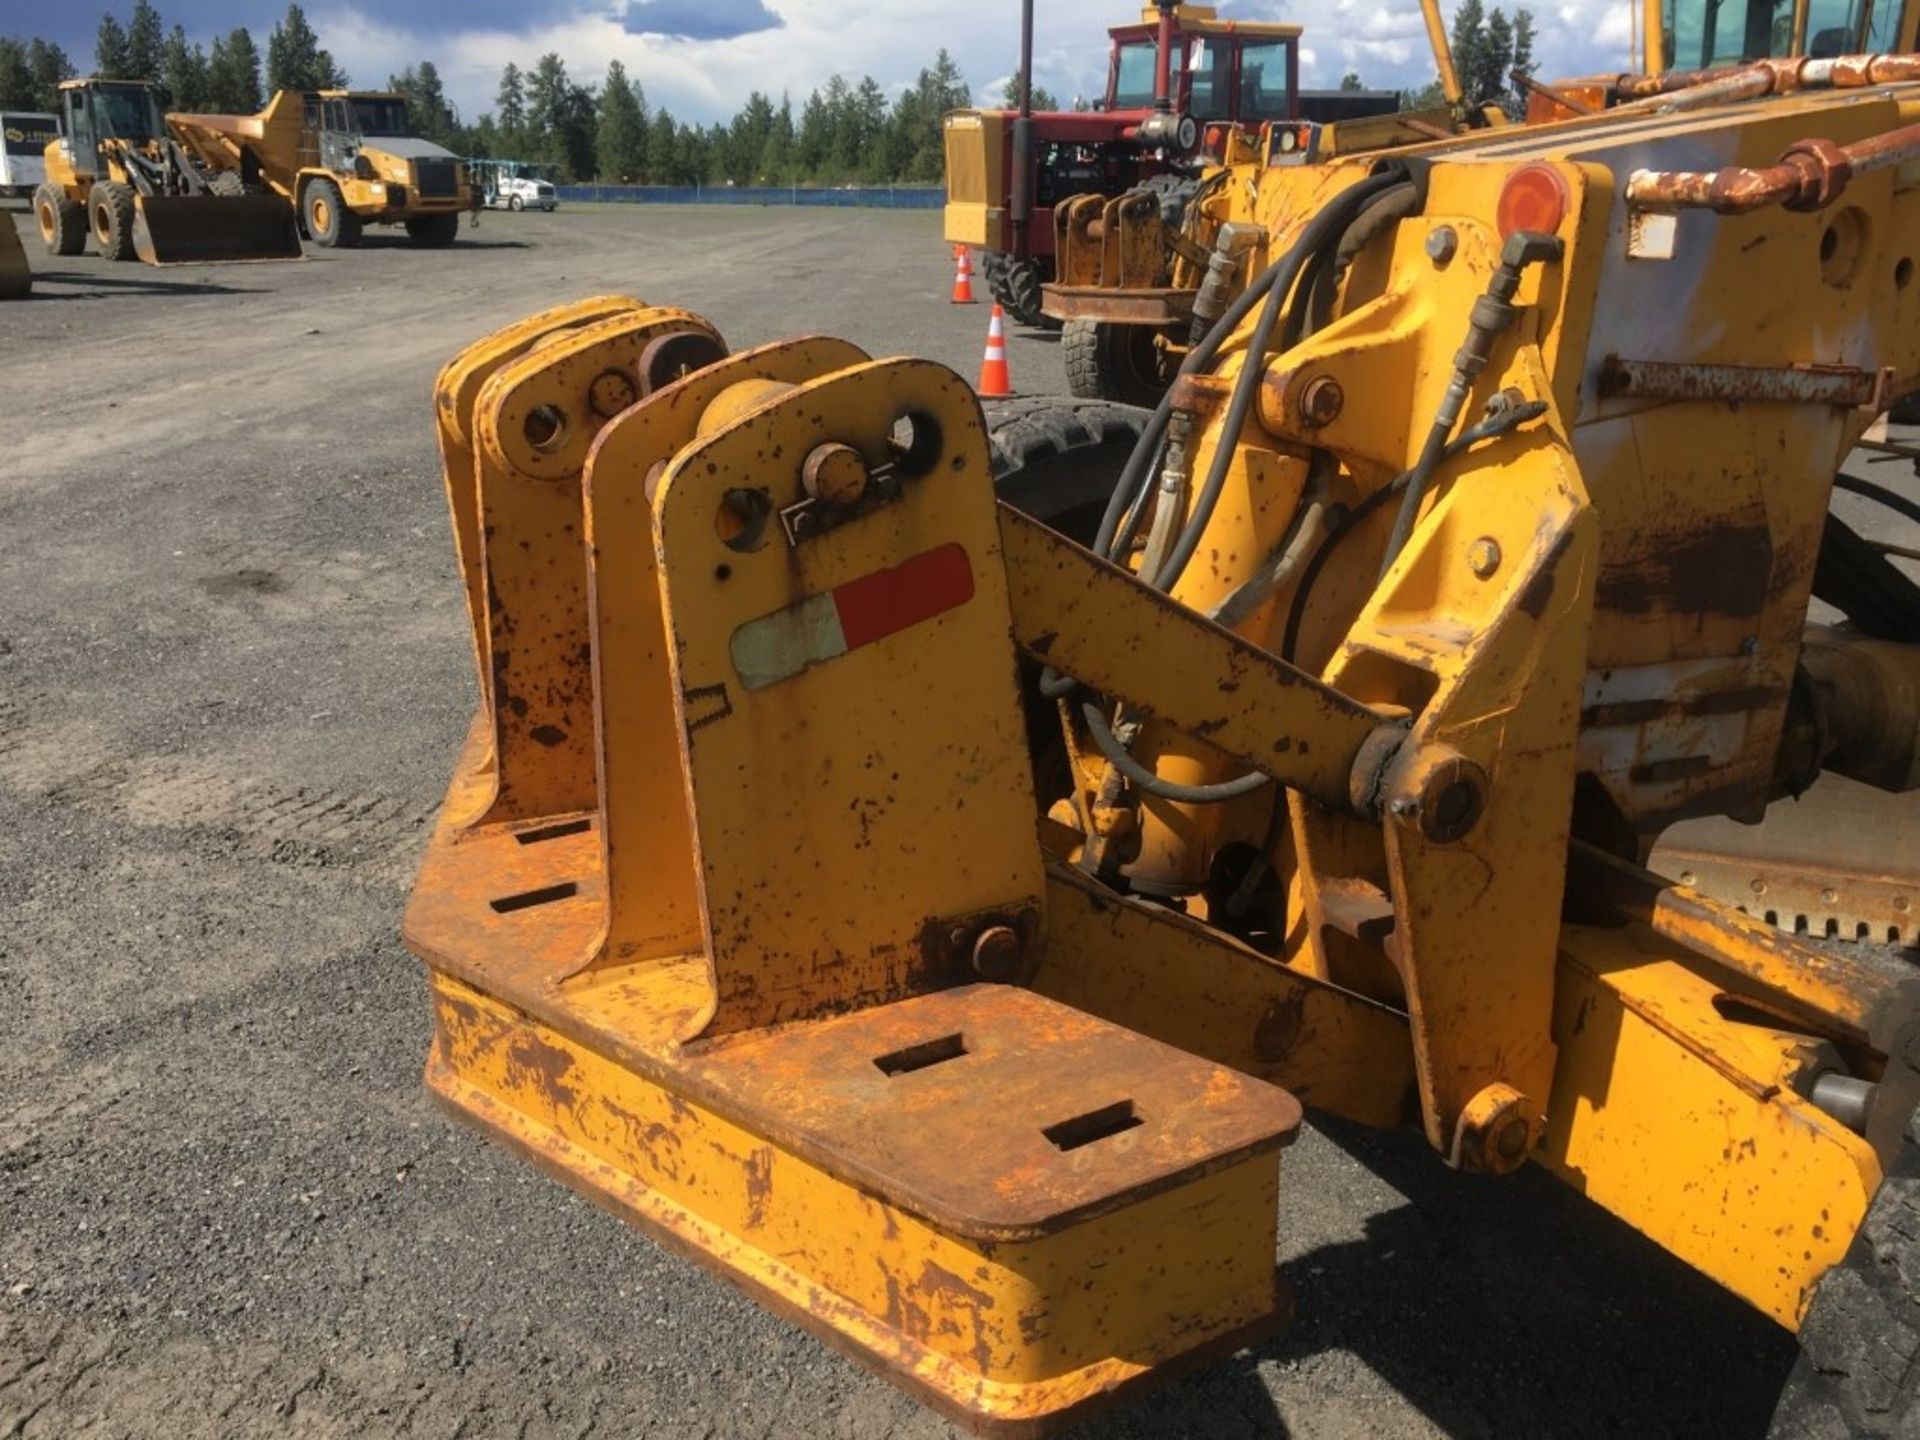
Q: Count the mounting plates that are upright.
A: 4